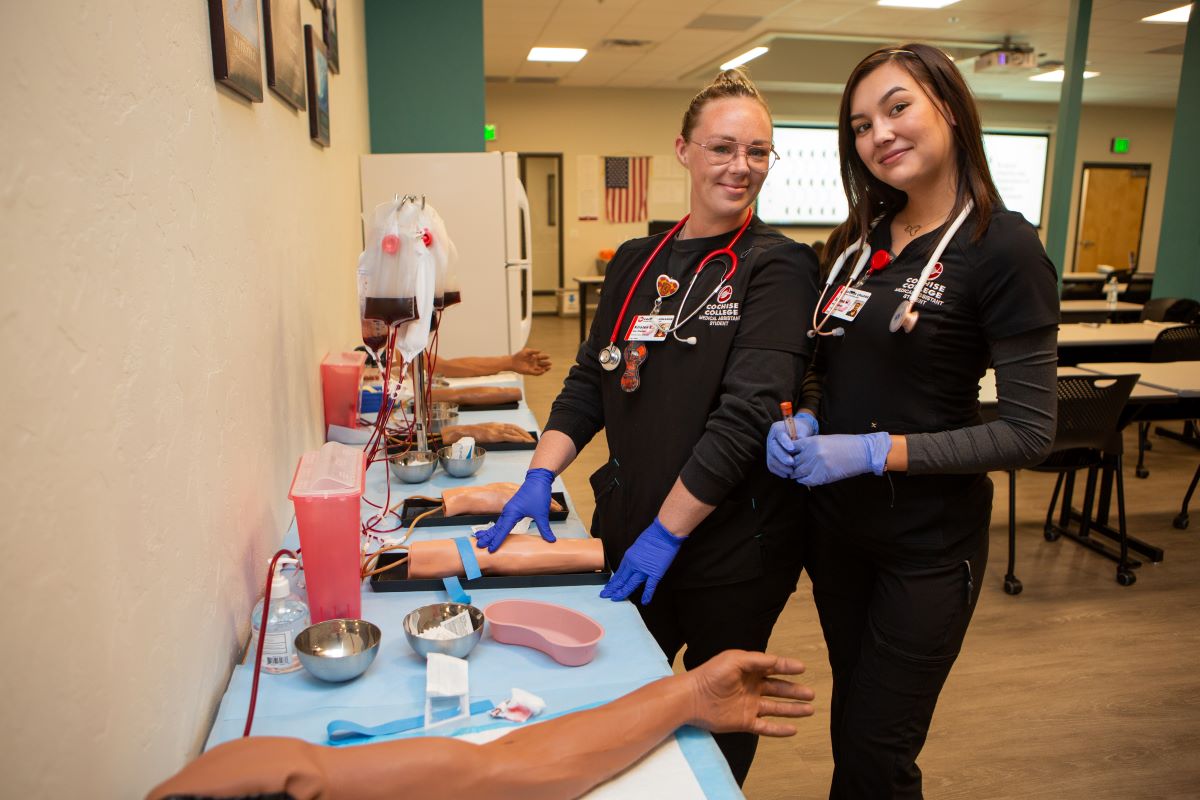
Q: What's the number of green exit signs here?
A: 2